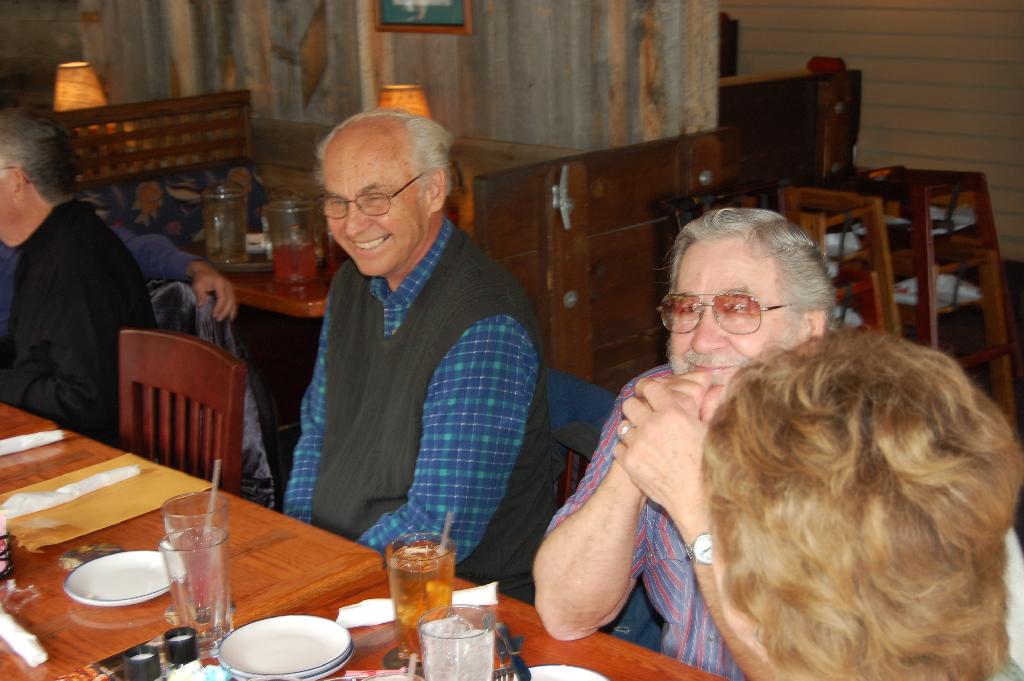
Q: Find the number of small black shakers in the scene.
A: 2